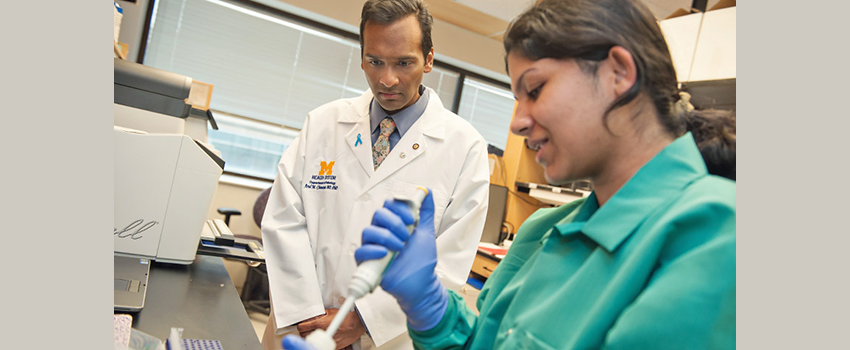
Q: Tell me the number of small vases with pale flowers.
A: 0